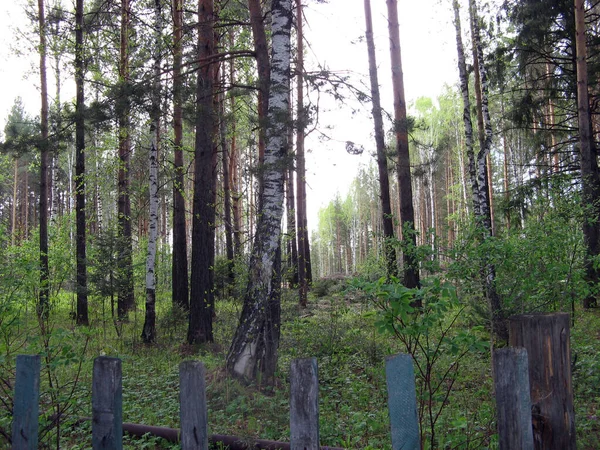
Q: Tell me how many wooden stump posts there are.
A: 7